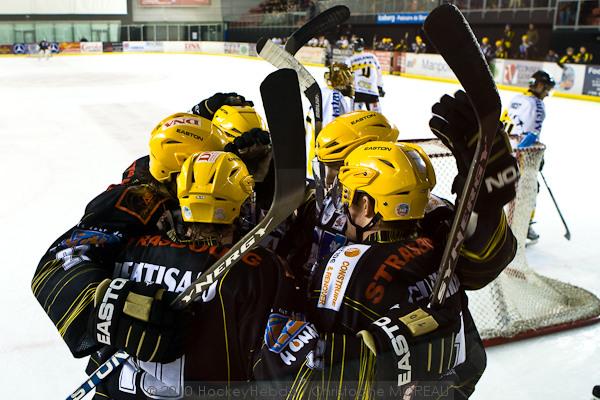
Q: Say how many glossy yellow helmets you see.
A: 5